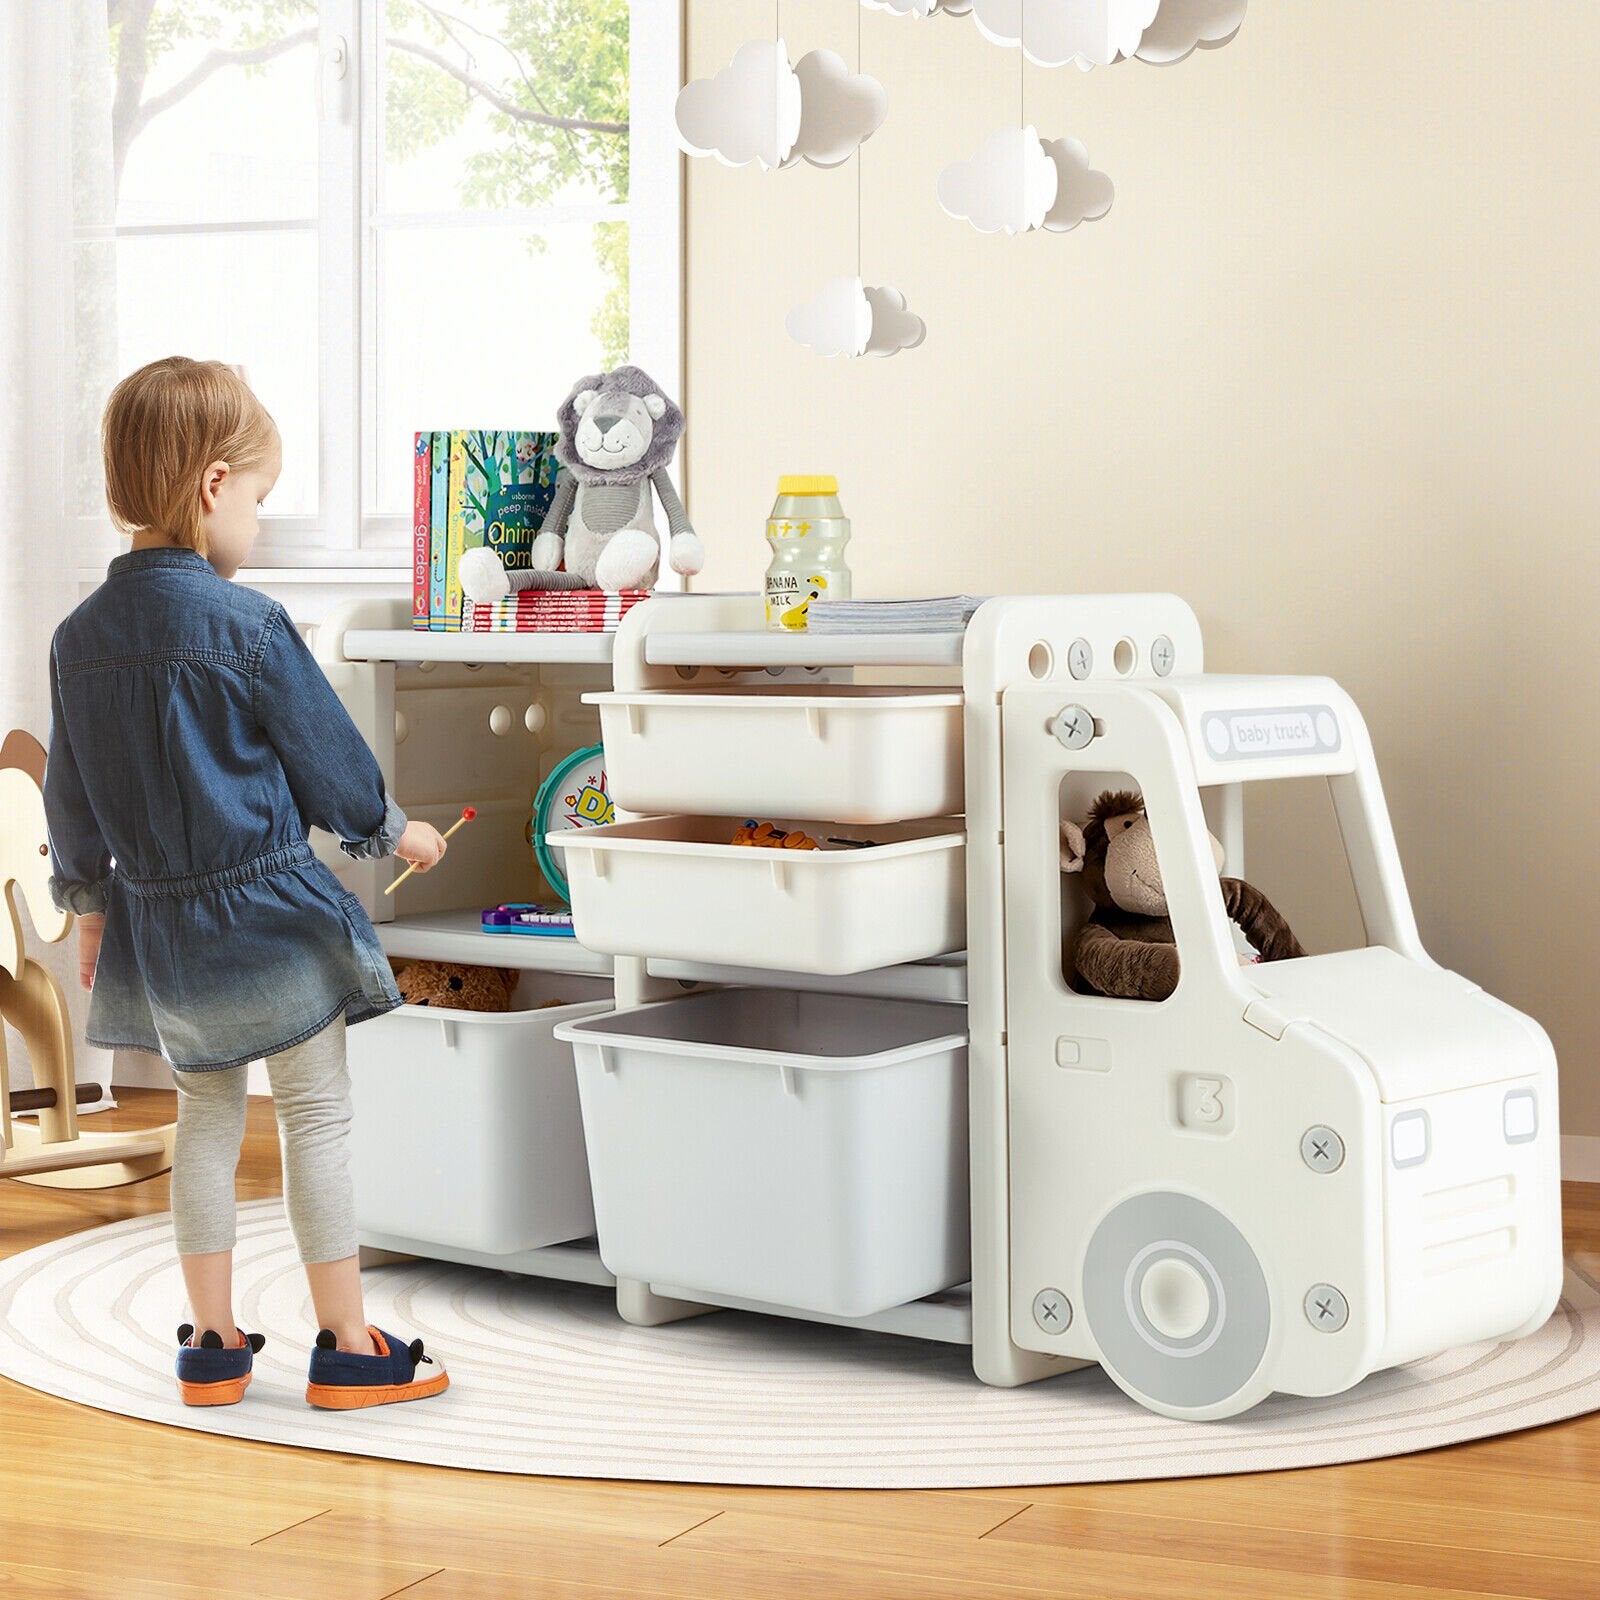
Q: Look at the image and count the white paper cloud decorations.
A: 5